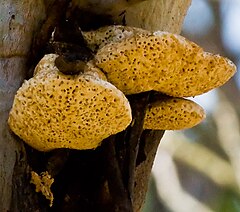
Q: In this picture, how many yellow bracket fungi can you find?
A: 3